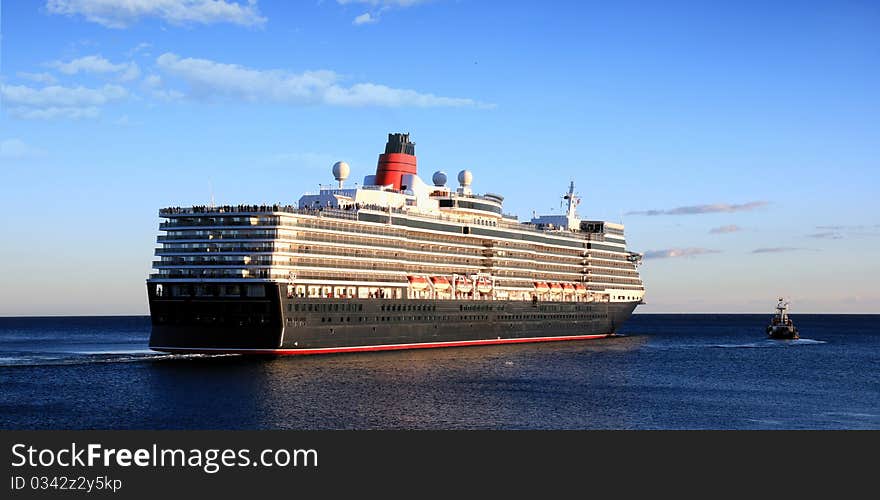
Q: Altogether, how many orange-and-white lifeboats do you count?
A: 8